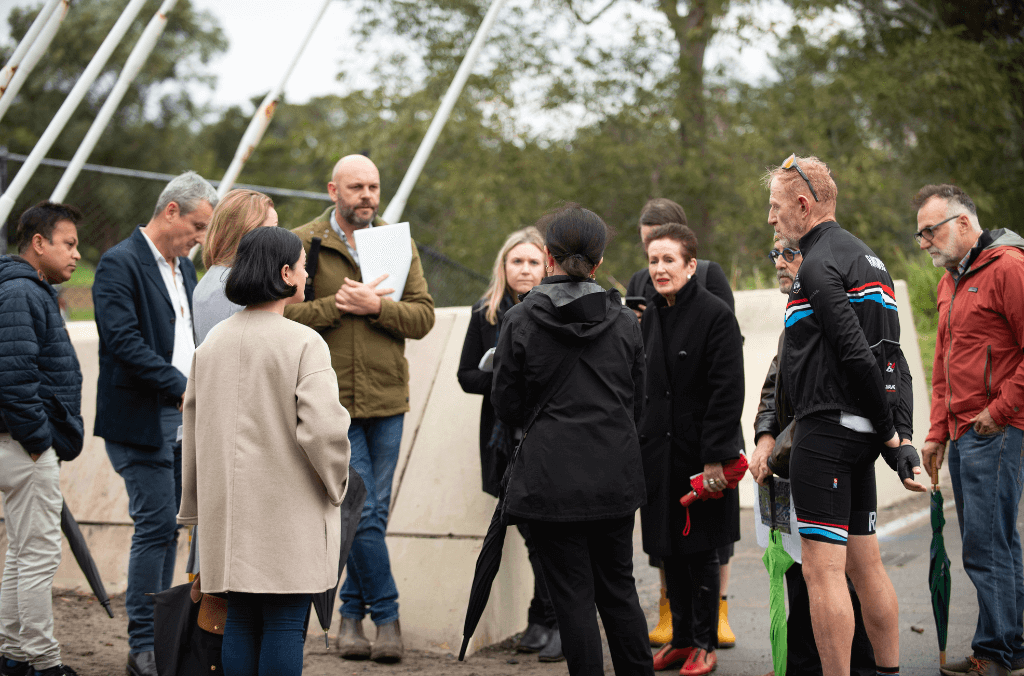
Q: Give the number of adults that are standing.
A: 12